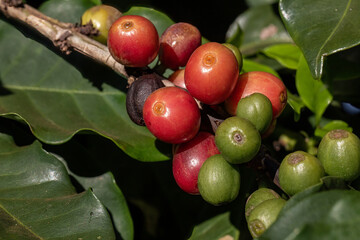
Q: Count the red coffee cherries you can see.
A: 7